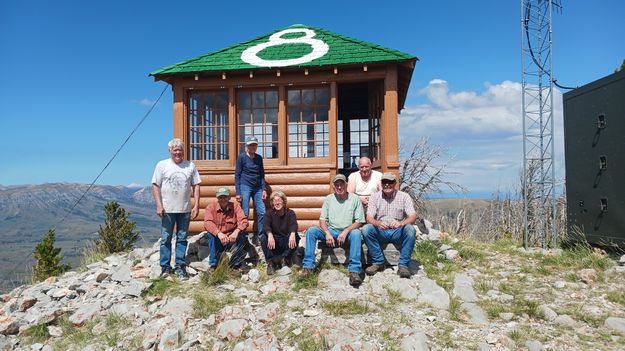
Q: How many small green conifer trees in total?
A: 2